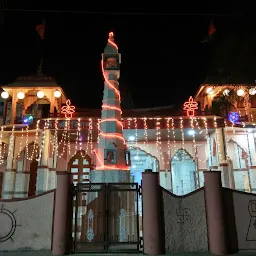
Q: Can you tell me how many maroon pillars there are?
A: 3